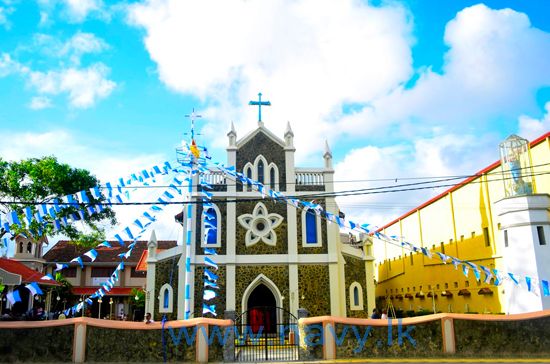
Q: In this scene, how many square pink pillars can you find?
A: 4